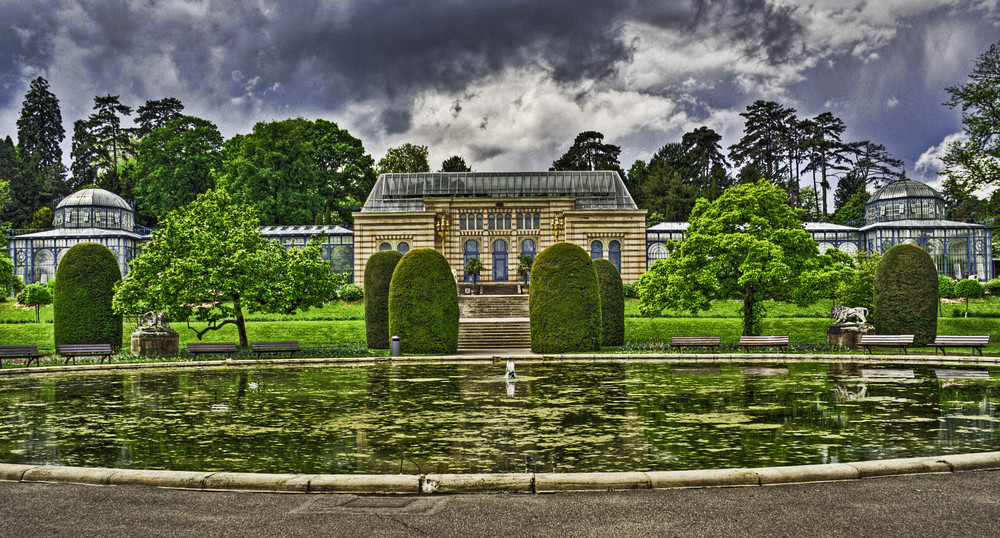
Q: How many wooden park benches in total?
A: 8